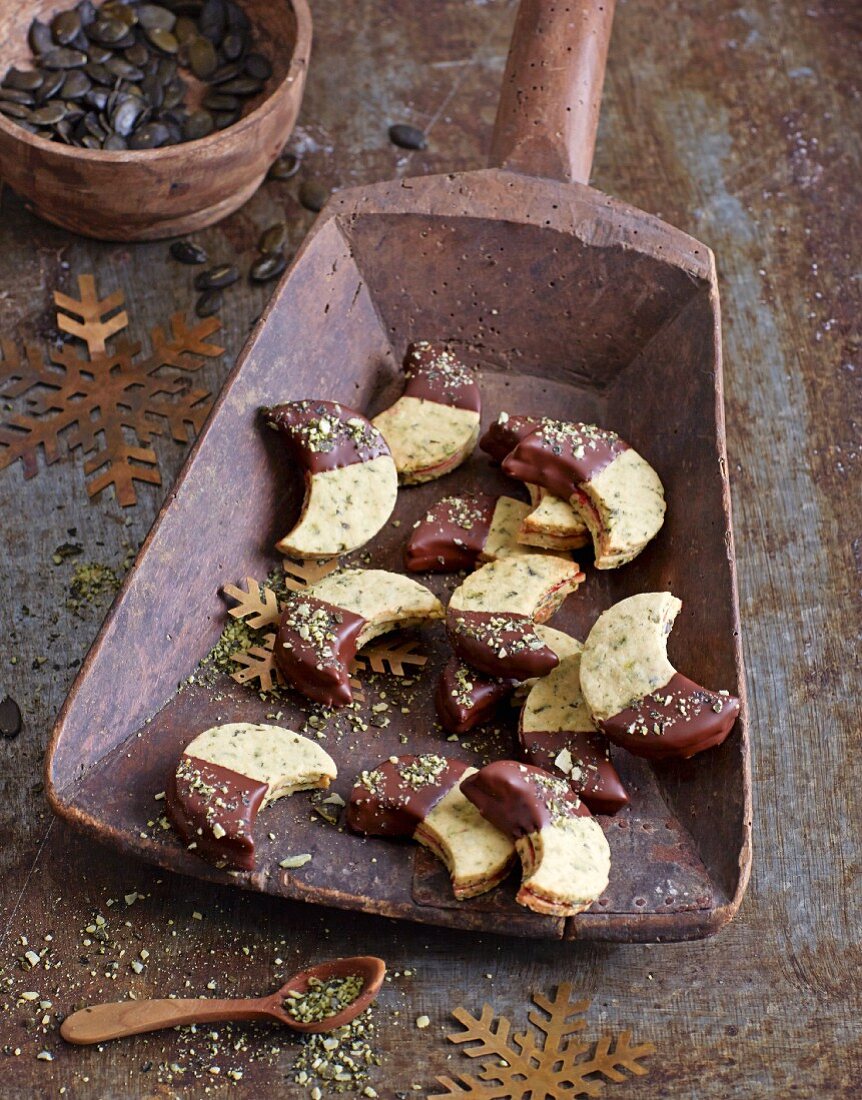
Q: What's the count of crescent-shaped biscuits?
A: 13